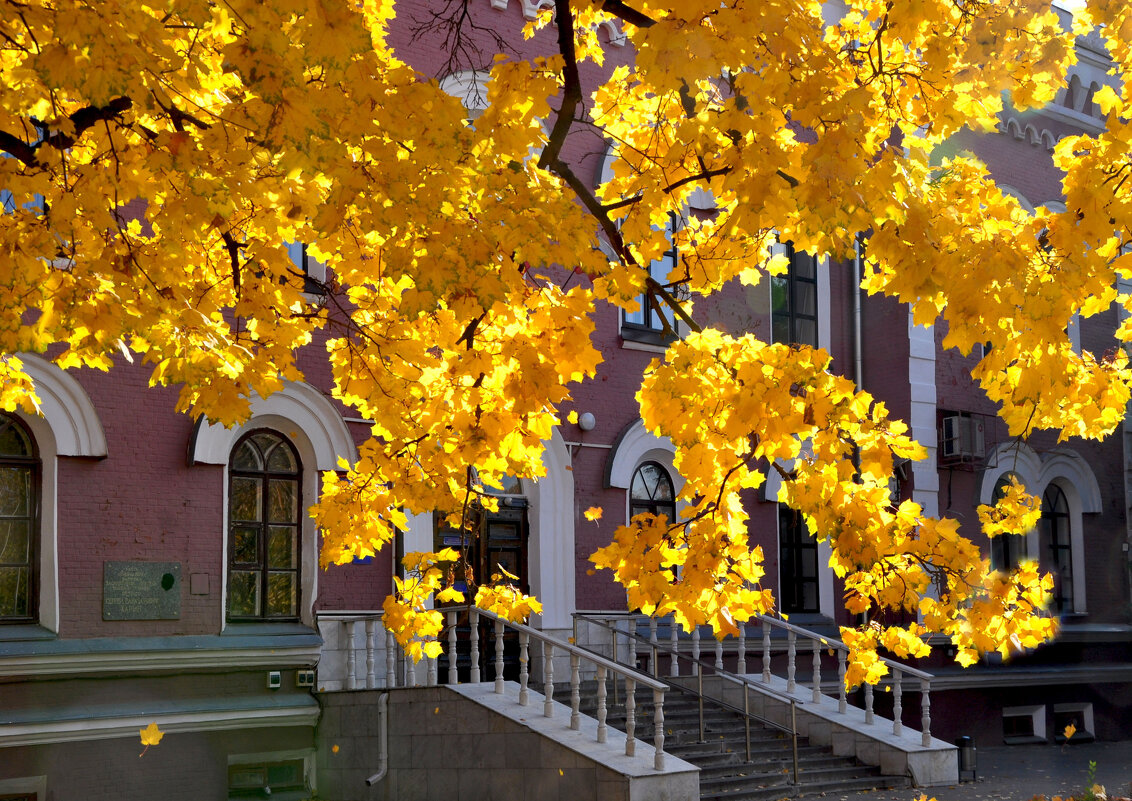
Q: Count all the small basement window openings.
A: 4